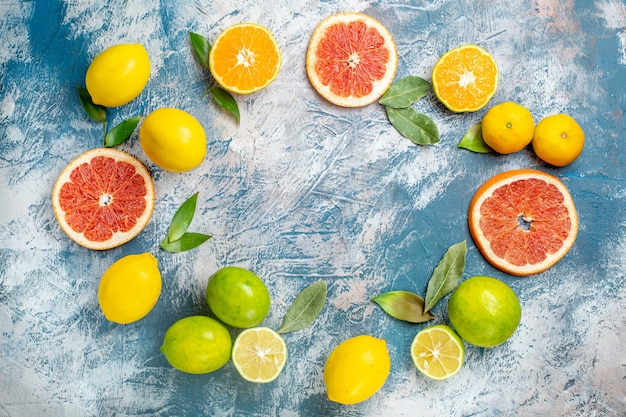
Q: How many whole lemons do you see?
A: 4